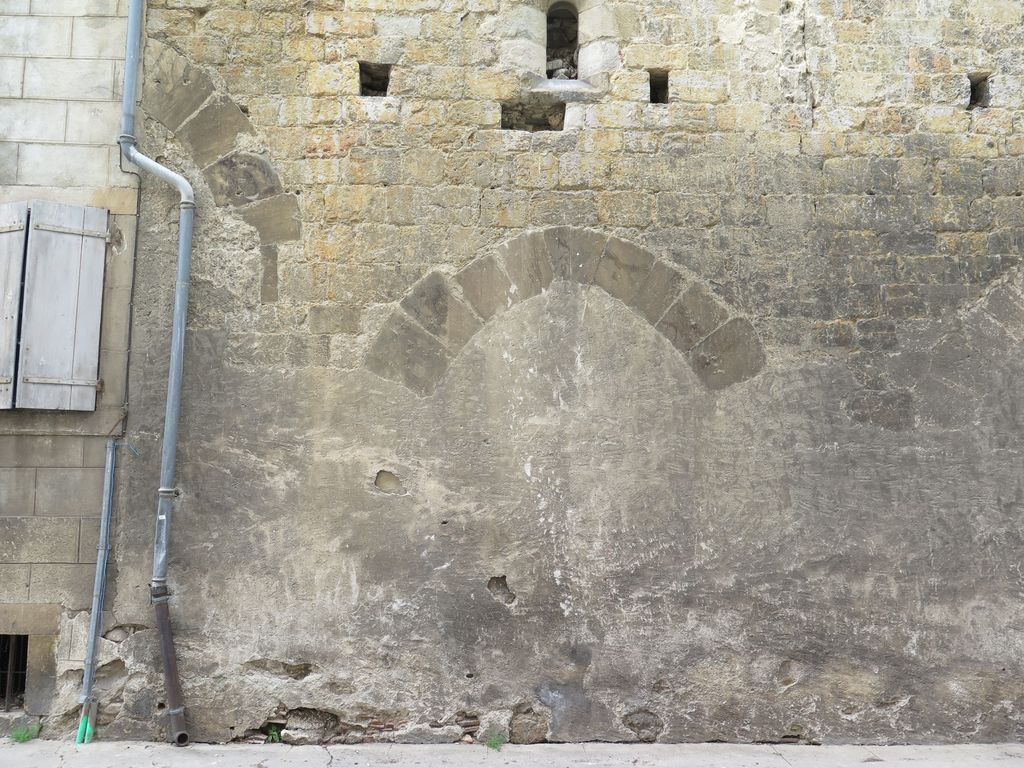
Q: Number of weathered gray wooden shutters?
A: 2